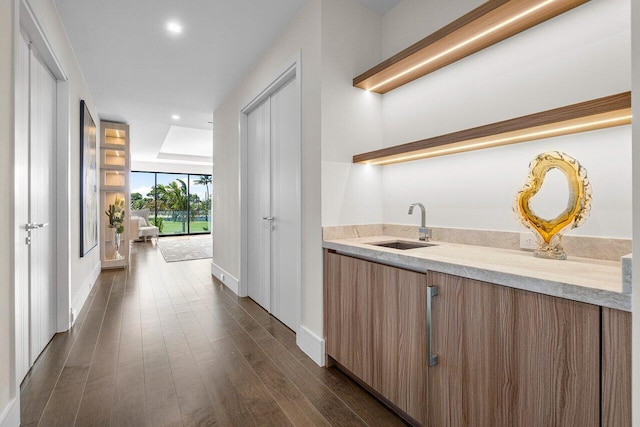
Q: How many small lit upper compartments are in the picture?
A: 3